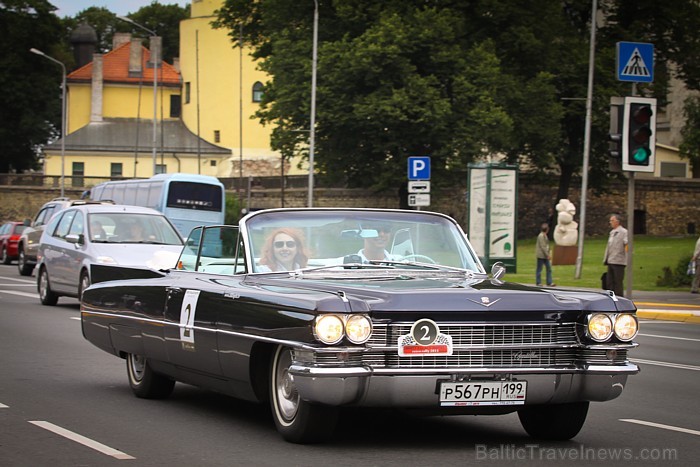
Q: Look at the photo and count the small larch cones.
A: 0